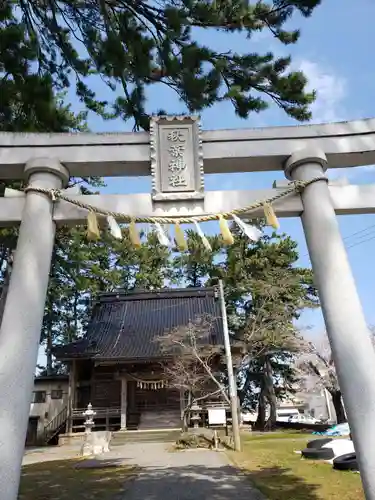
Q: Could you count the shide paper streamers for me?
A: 4